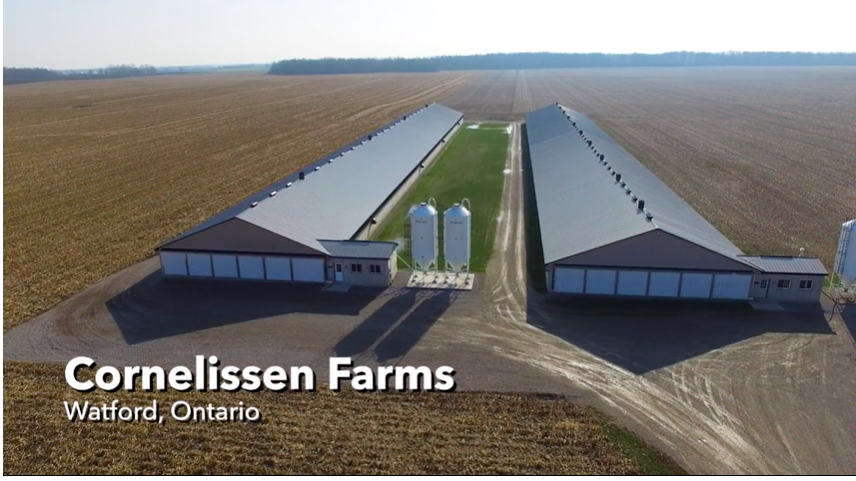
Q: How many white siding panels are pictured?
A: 12